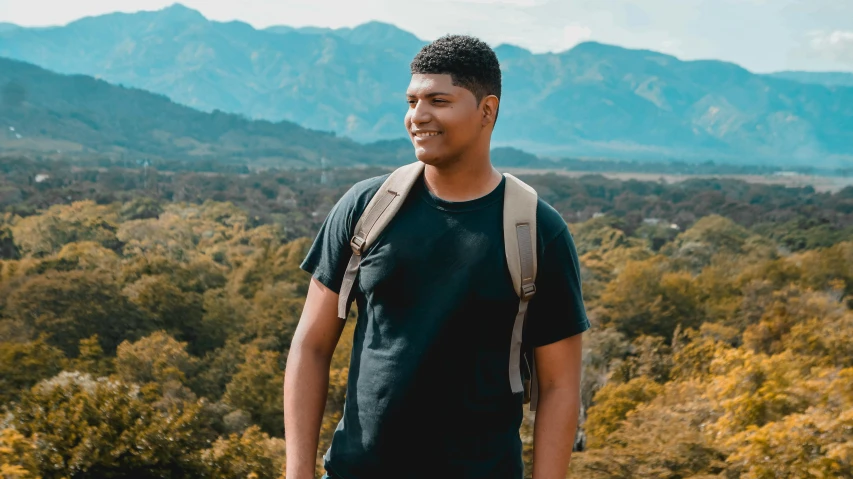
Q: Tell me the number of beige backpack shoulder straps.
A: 2